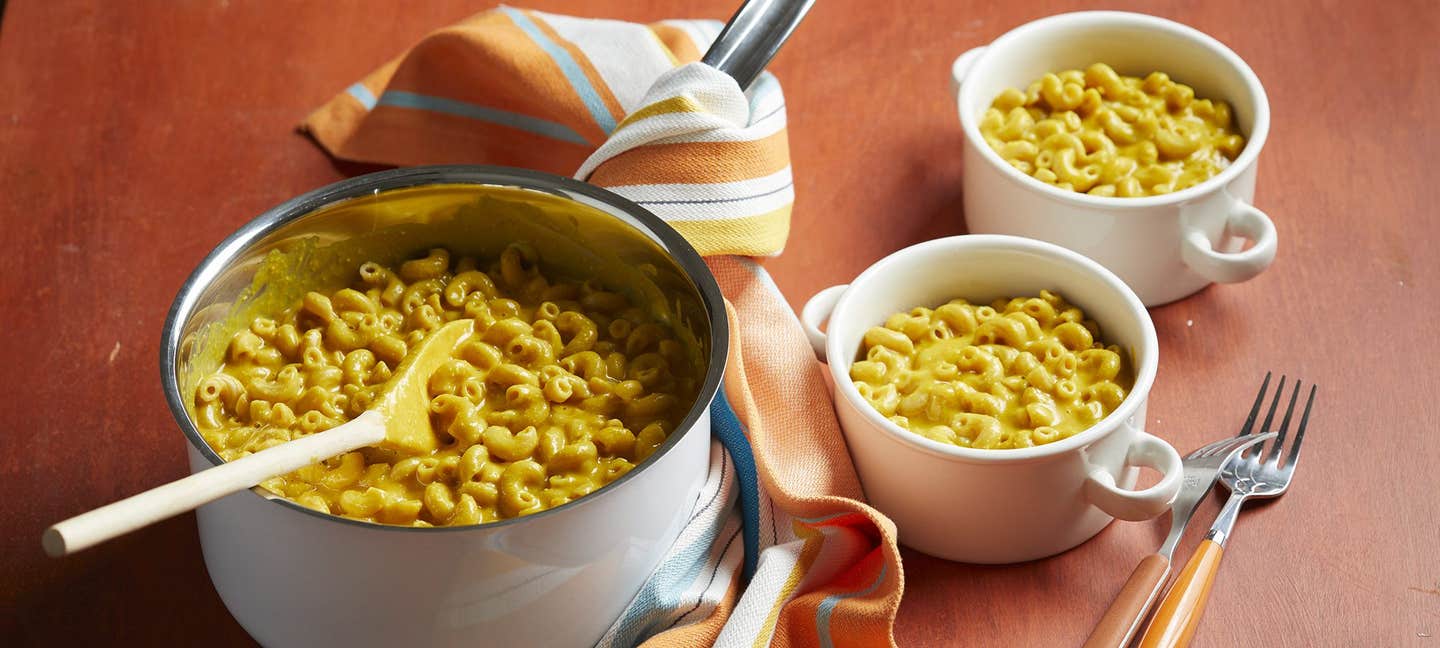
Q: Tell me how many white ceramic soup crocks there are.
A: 2